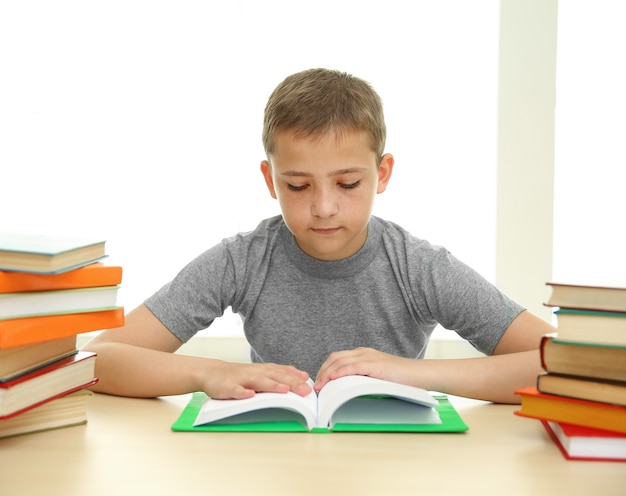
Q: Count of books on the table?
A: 14